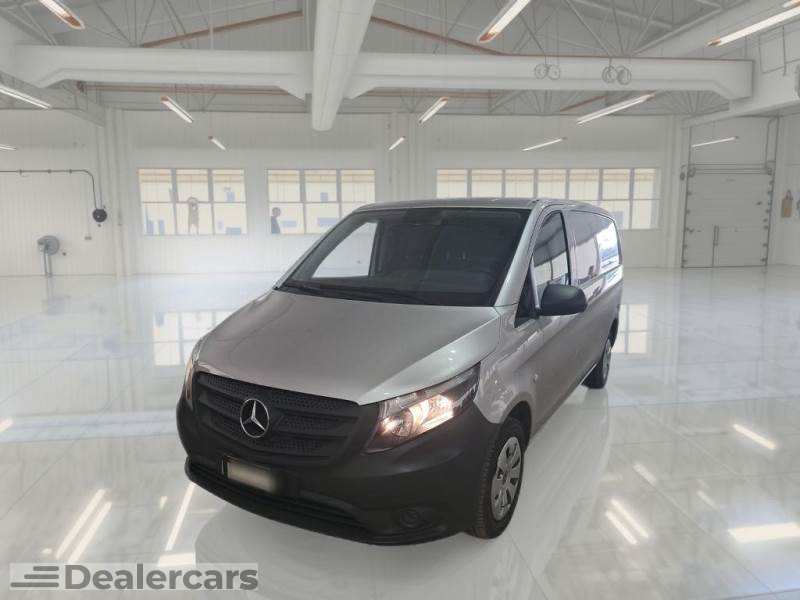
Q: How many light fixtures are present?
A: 12